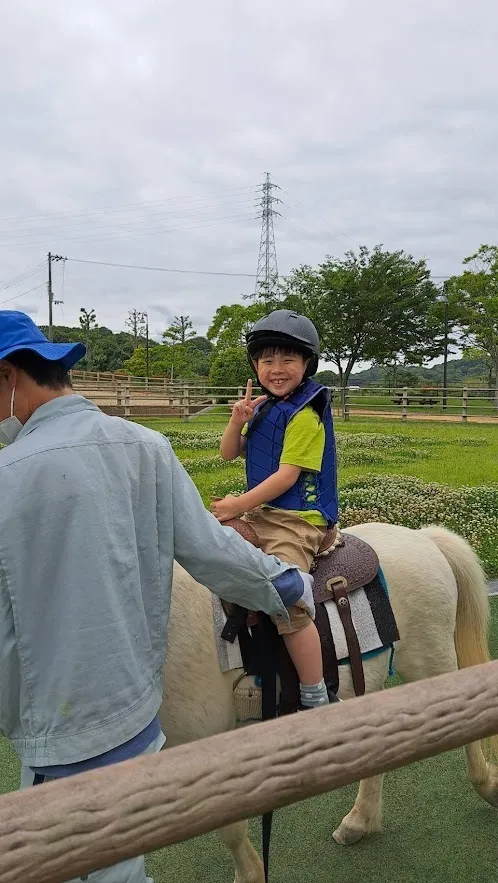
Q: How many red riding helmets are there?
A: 0